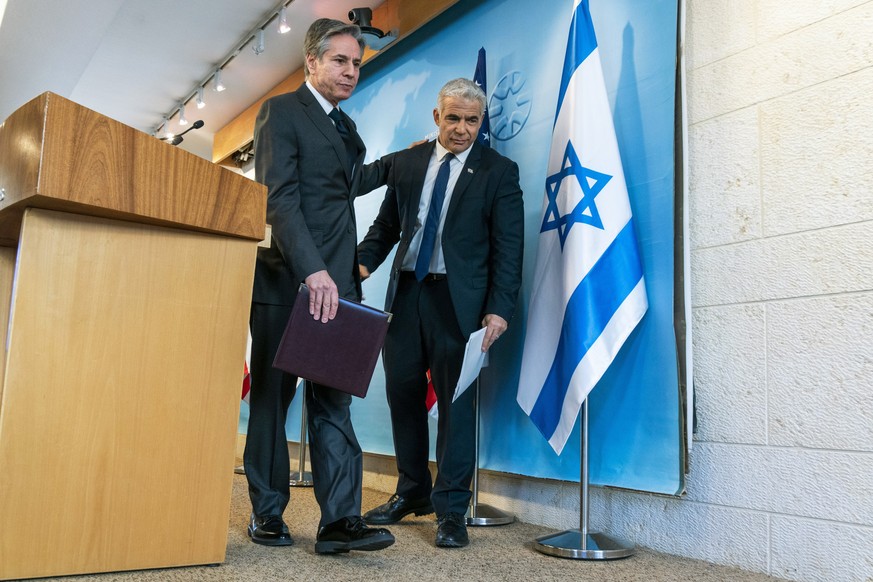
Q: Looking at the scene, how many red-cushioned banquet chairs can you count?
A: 0